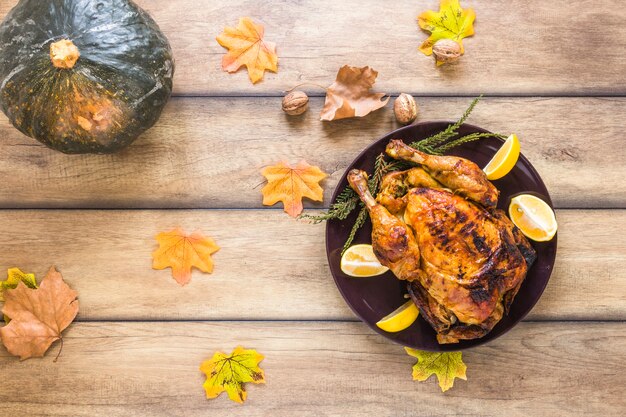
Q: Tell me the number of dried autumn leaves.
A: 9